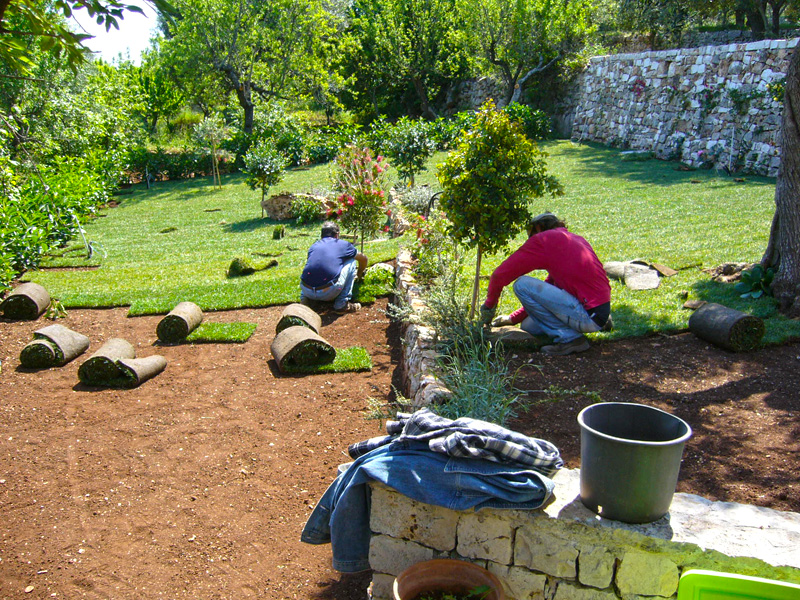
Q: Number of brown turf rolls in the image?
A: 7